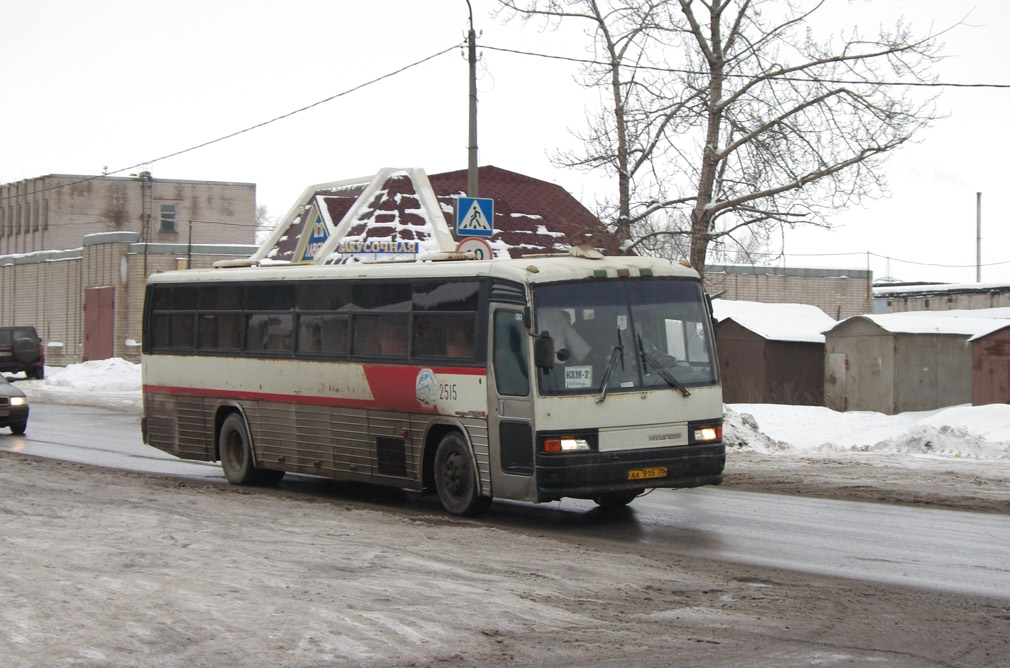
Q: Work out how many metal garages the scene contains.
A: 3